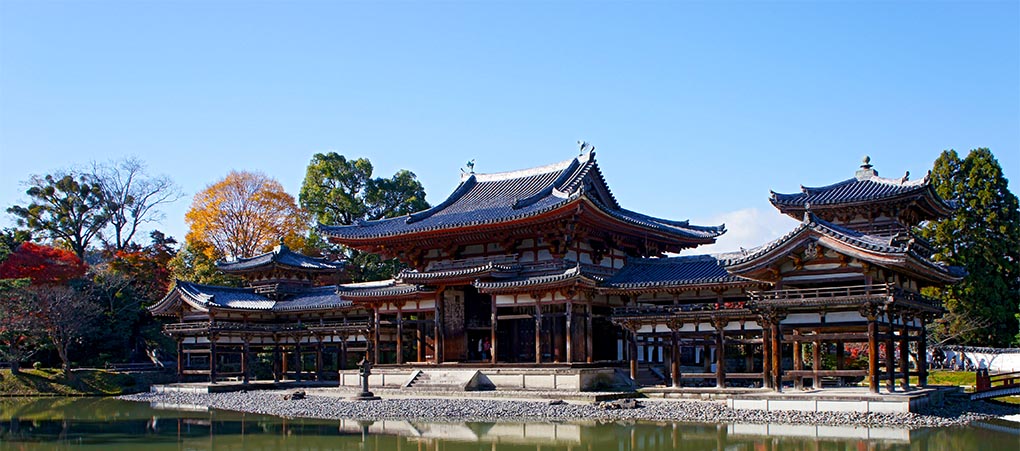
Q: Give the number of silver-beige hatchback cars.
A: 0